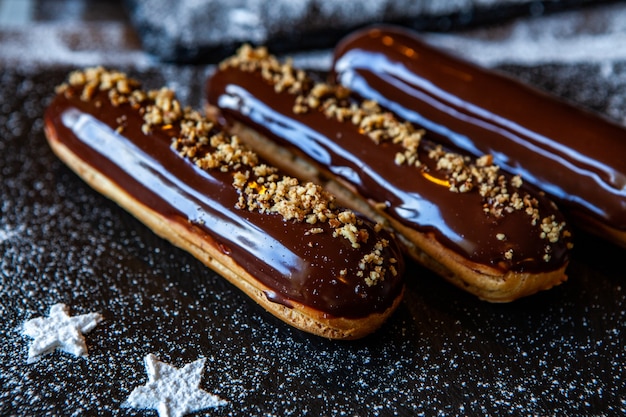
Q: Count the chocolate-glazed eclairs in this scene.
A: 3